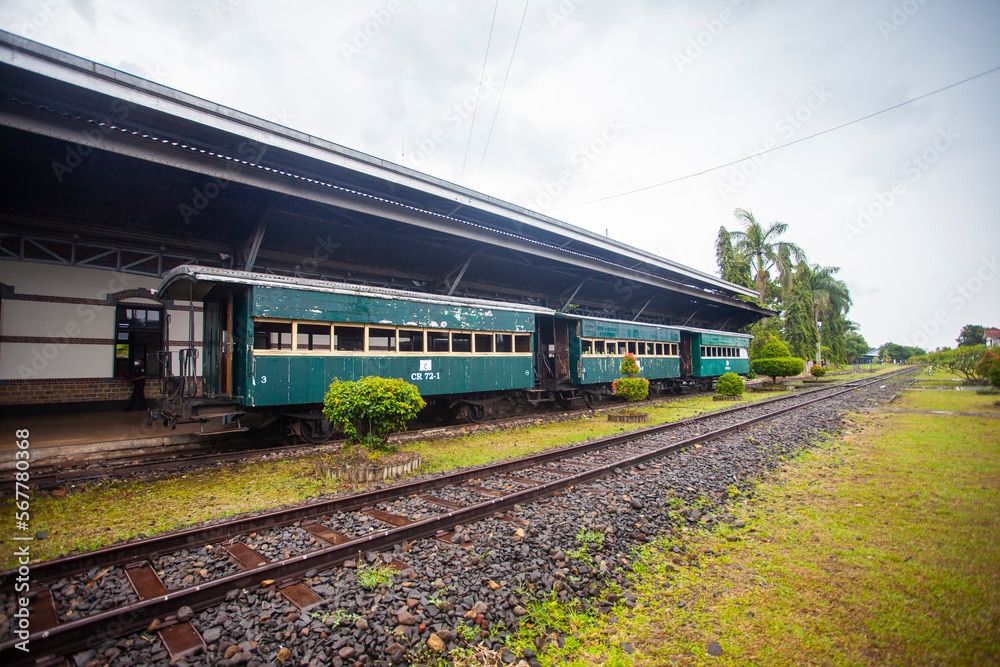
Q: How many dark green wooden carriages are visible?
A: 3